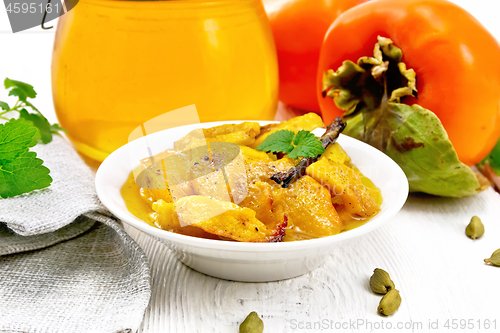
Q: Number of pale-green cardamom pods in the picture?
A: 5